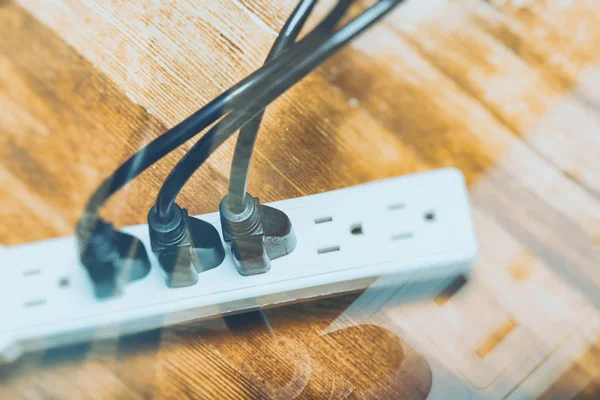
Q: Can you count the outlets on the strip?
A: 6